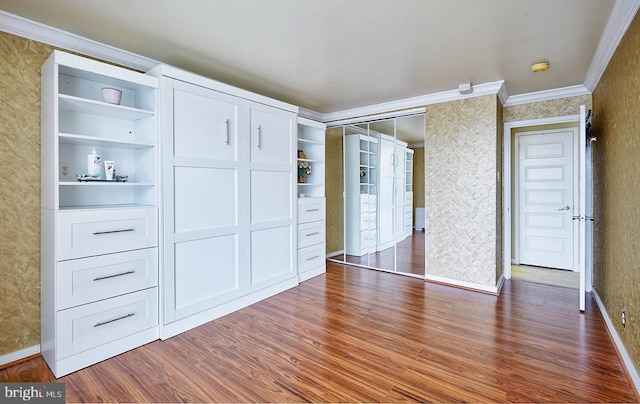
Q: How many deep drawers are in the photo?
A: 6